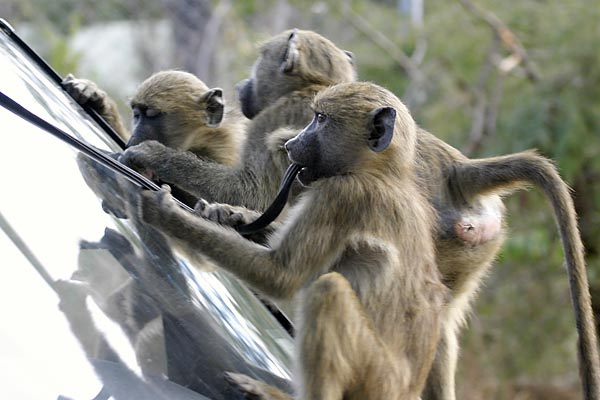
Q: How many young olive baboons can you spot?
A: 3